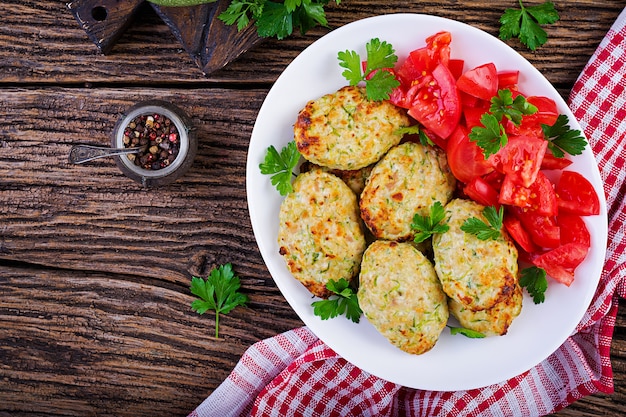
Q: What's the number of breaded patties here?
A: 7